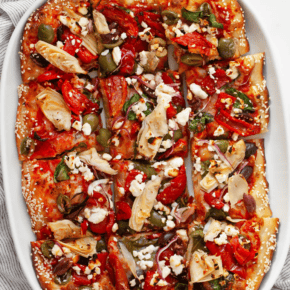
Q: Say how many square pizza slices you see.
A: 12